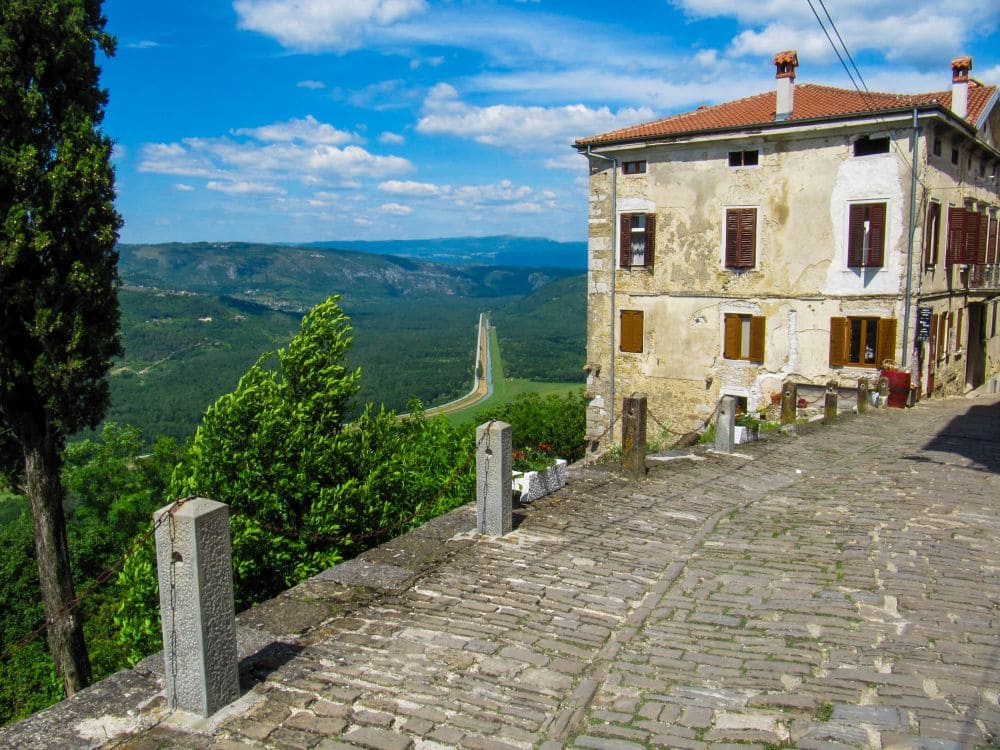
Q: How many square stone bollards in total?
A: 8